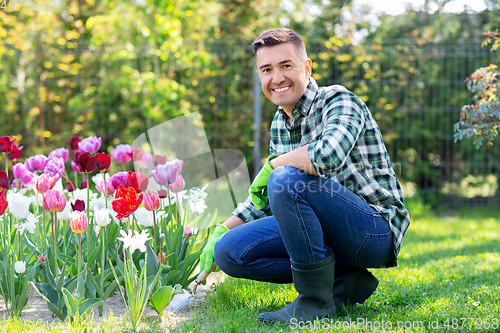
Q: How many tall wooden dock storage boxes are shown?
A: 0